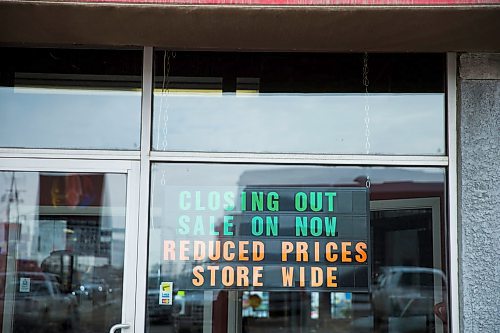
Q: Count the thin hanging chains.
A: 2